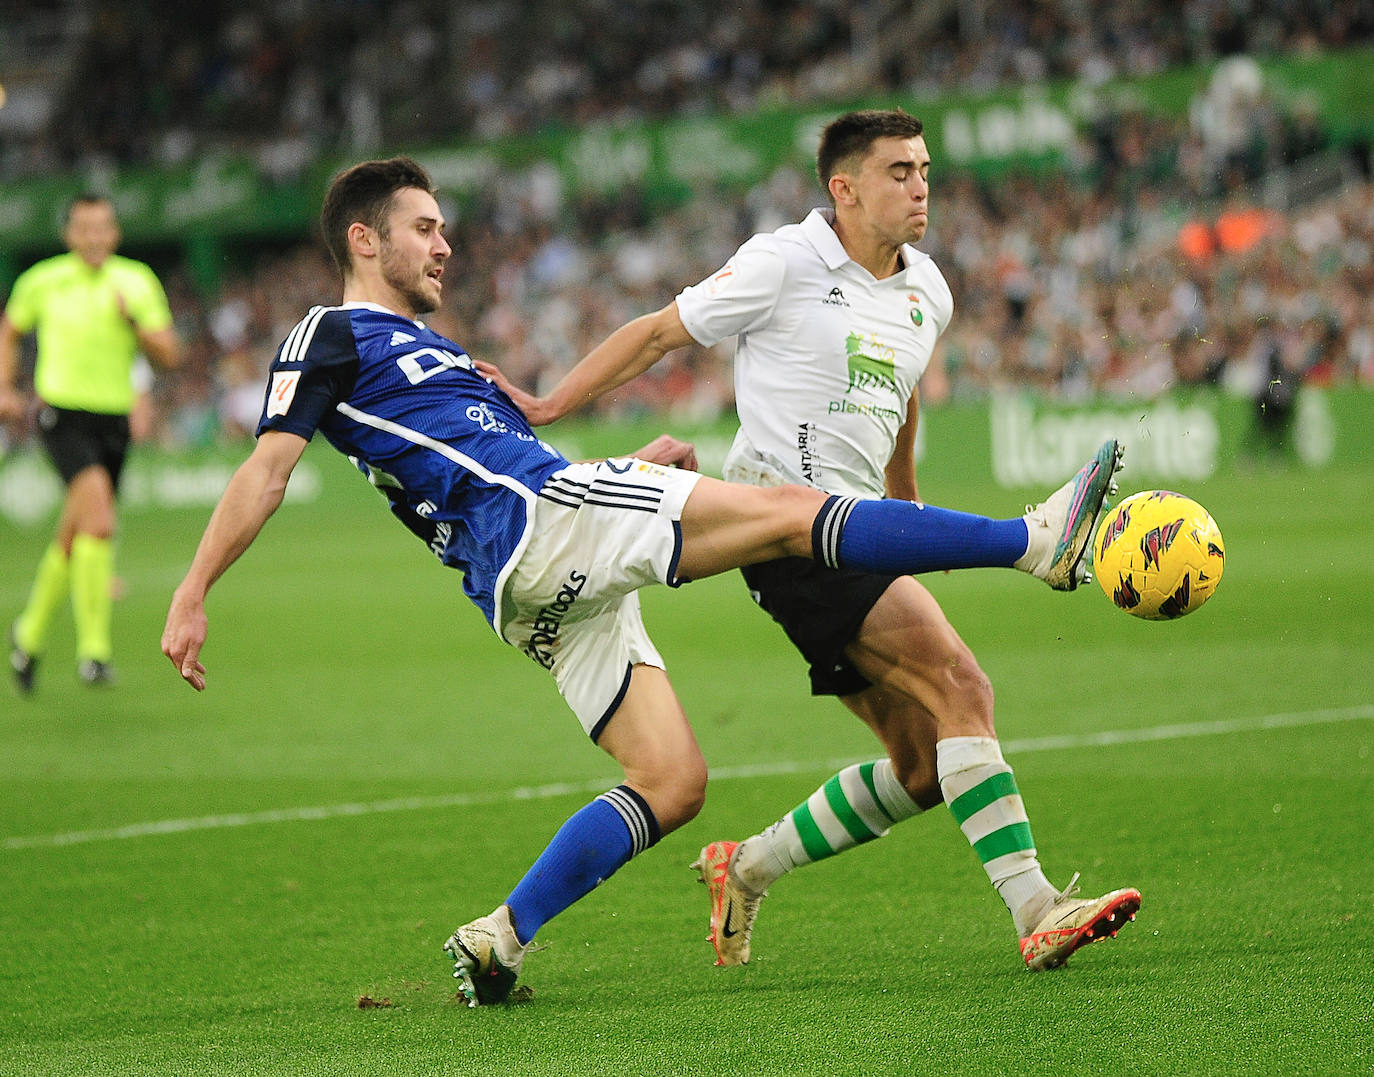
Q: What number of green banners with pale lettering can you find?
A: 2